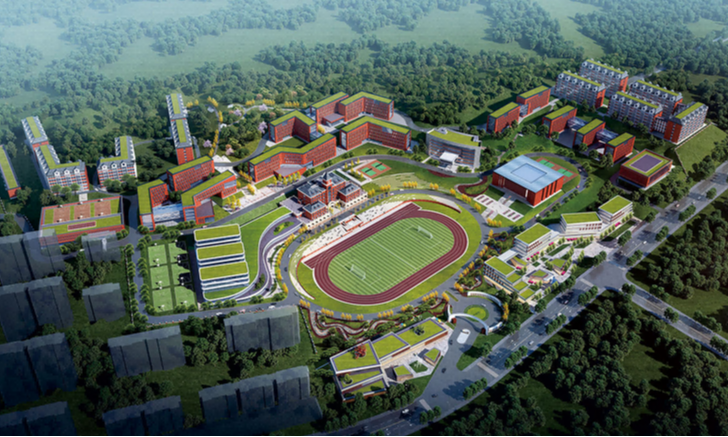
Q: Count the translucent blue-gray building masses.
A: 10